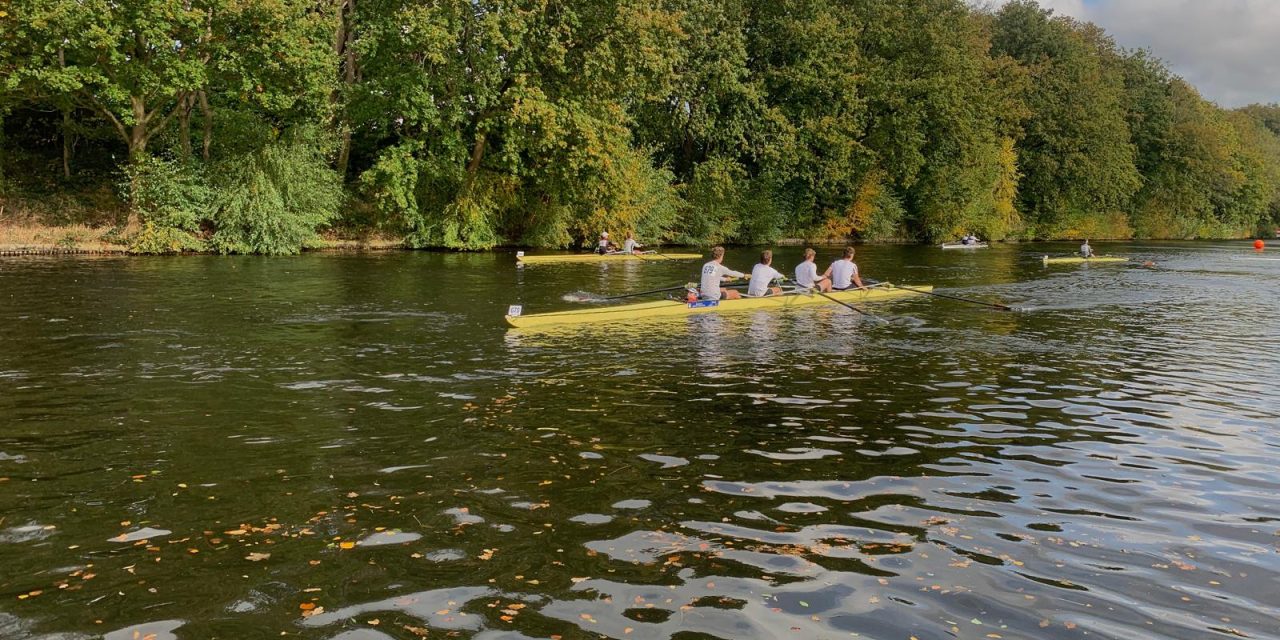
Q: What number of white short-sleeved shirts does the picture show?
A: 1